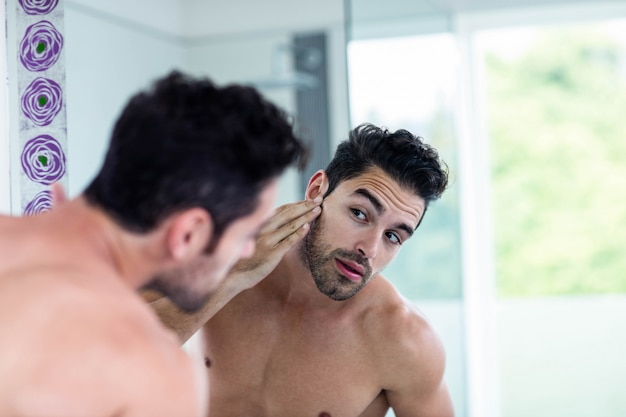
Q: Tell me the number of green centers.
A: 3